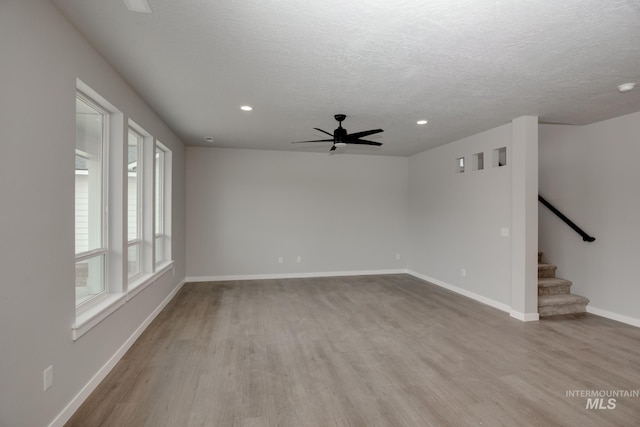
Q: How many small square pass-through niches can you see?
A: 3